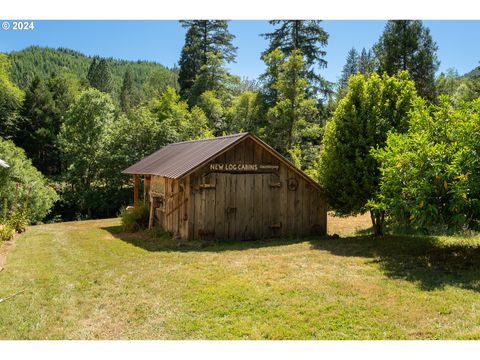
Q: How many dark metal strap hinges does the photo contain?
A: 4